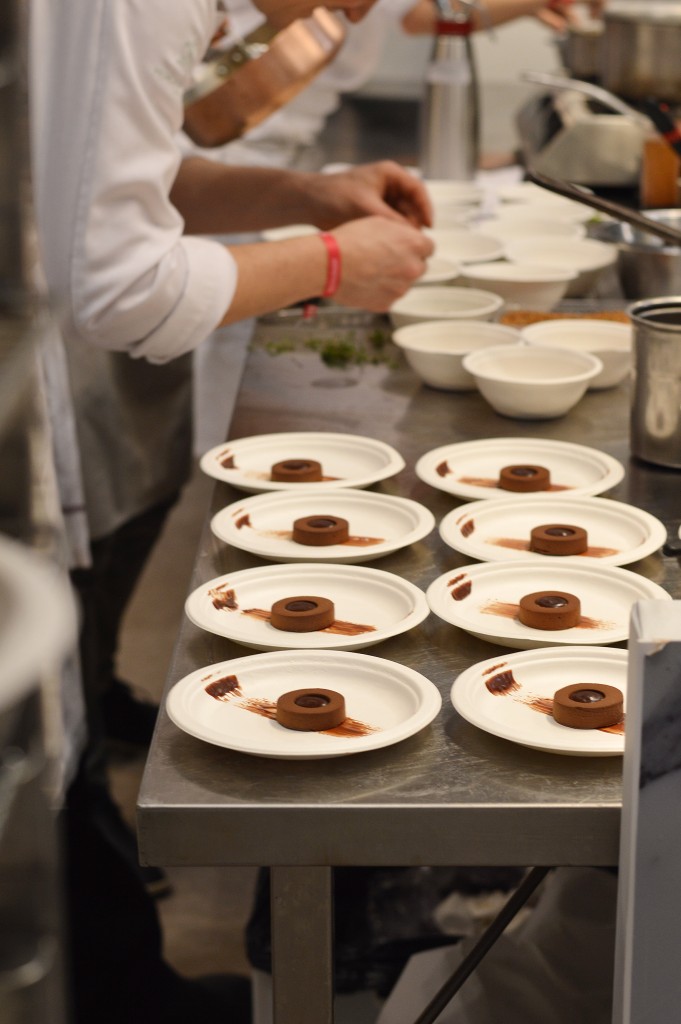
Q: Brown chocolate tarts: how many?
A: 8